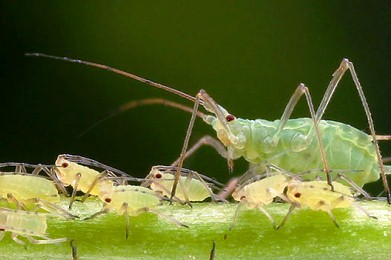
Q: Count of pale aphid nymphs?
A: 7